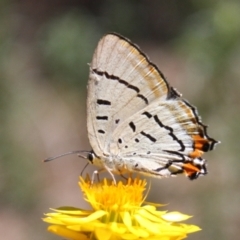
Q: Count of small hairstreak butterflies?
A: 1